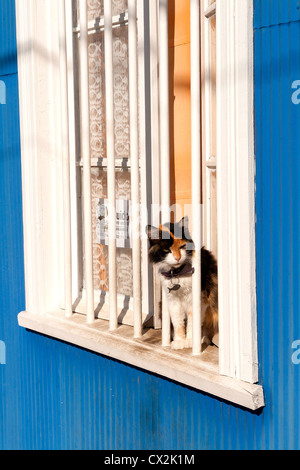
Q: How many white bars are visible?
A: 6